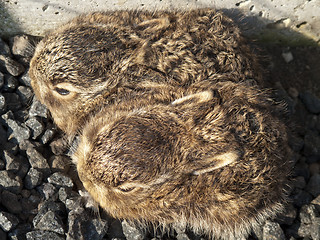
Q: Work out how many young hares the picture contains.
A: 2